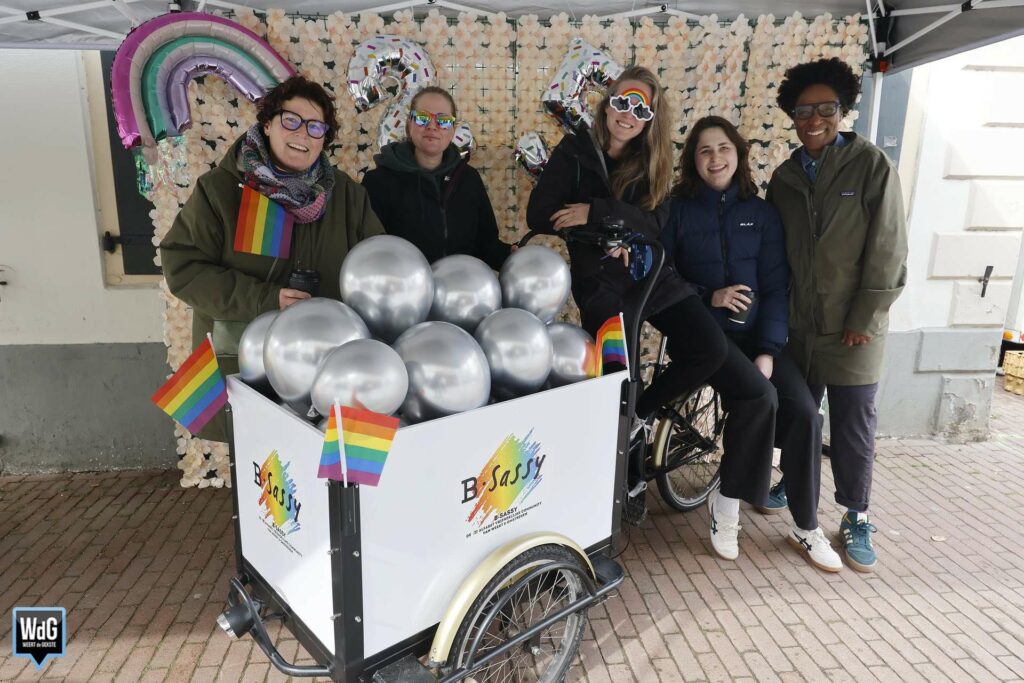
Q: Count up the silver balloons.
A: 9